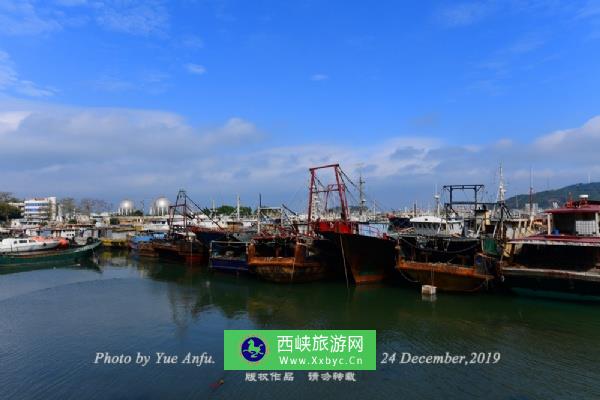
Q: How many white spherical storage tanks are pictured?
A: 2